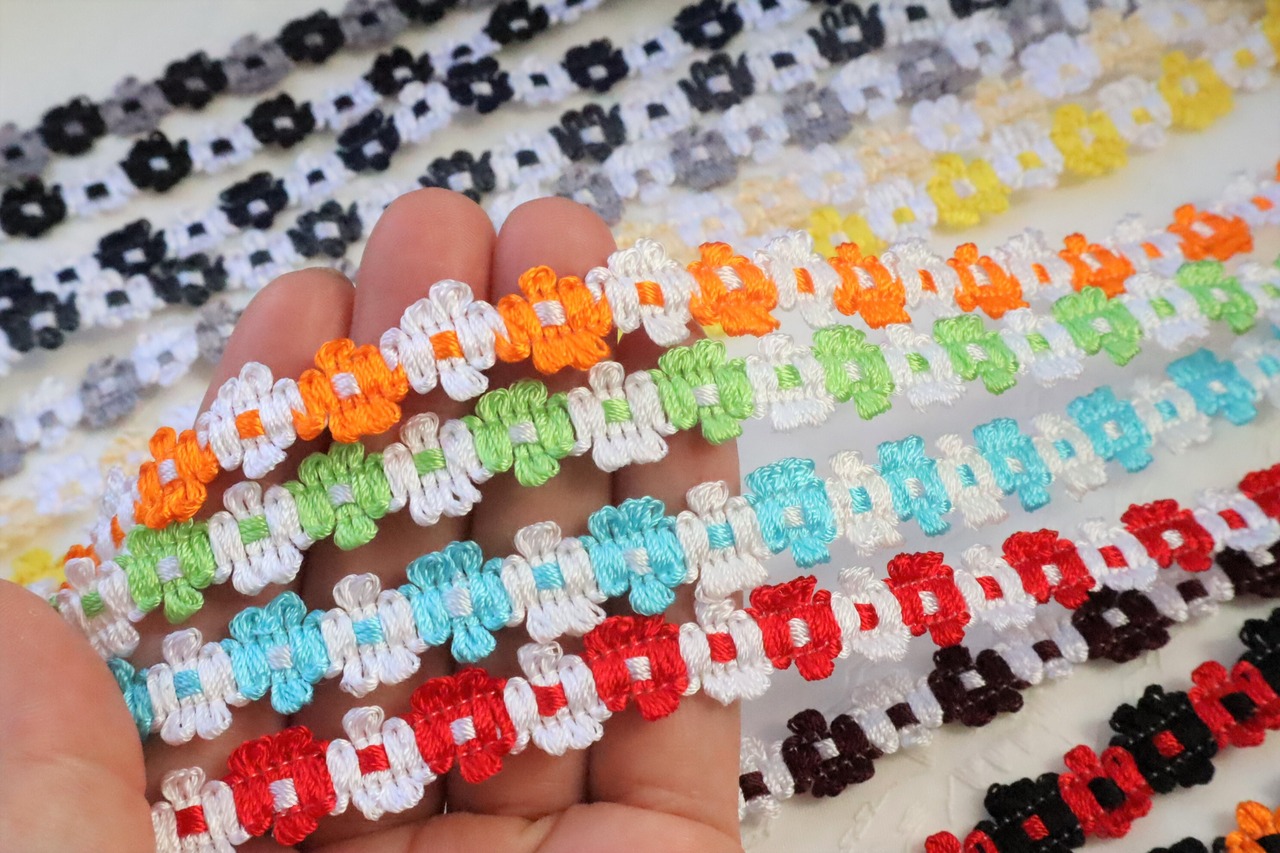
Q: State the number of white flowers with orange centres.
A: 9